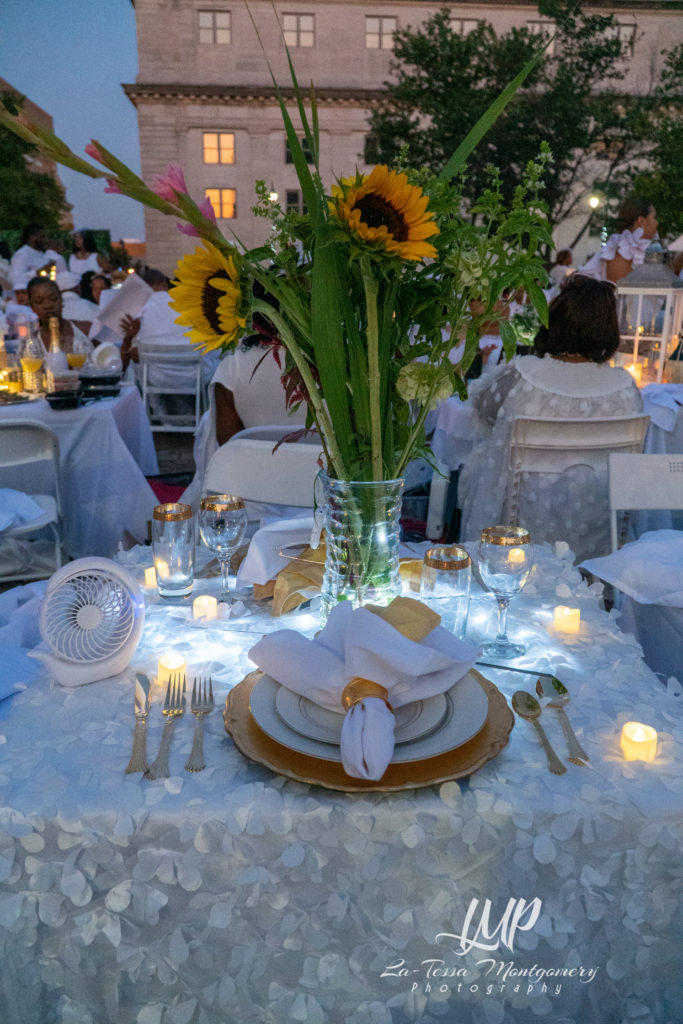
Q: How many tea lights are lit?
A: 6